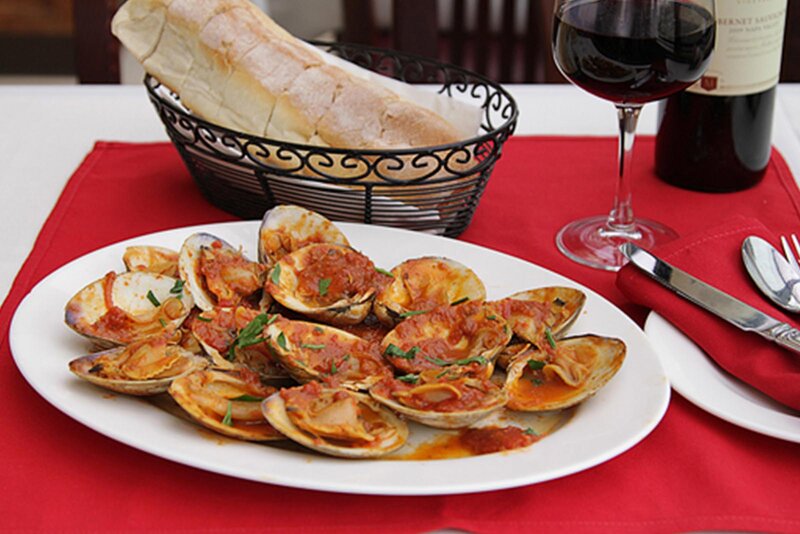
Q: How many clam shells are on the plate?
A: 15